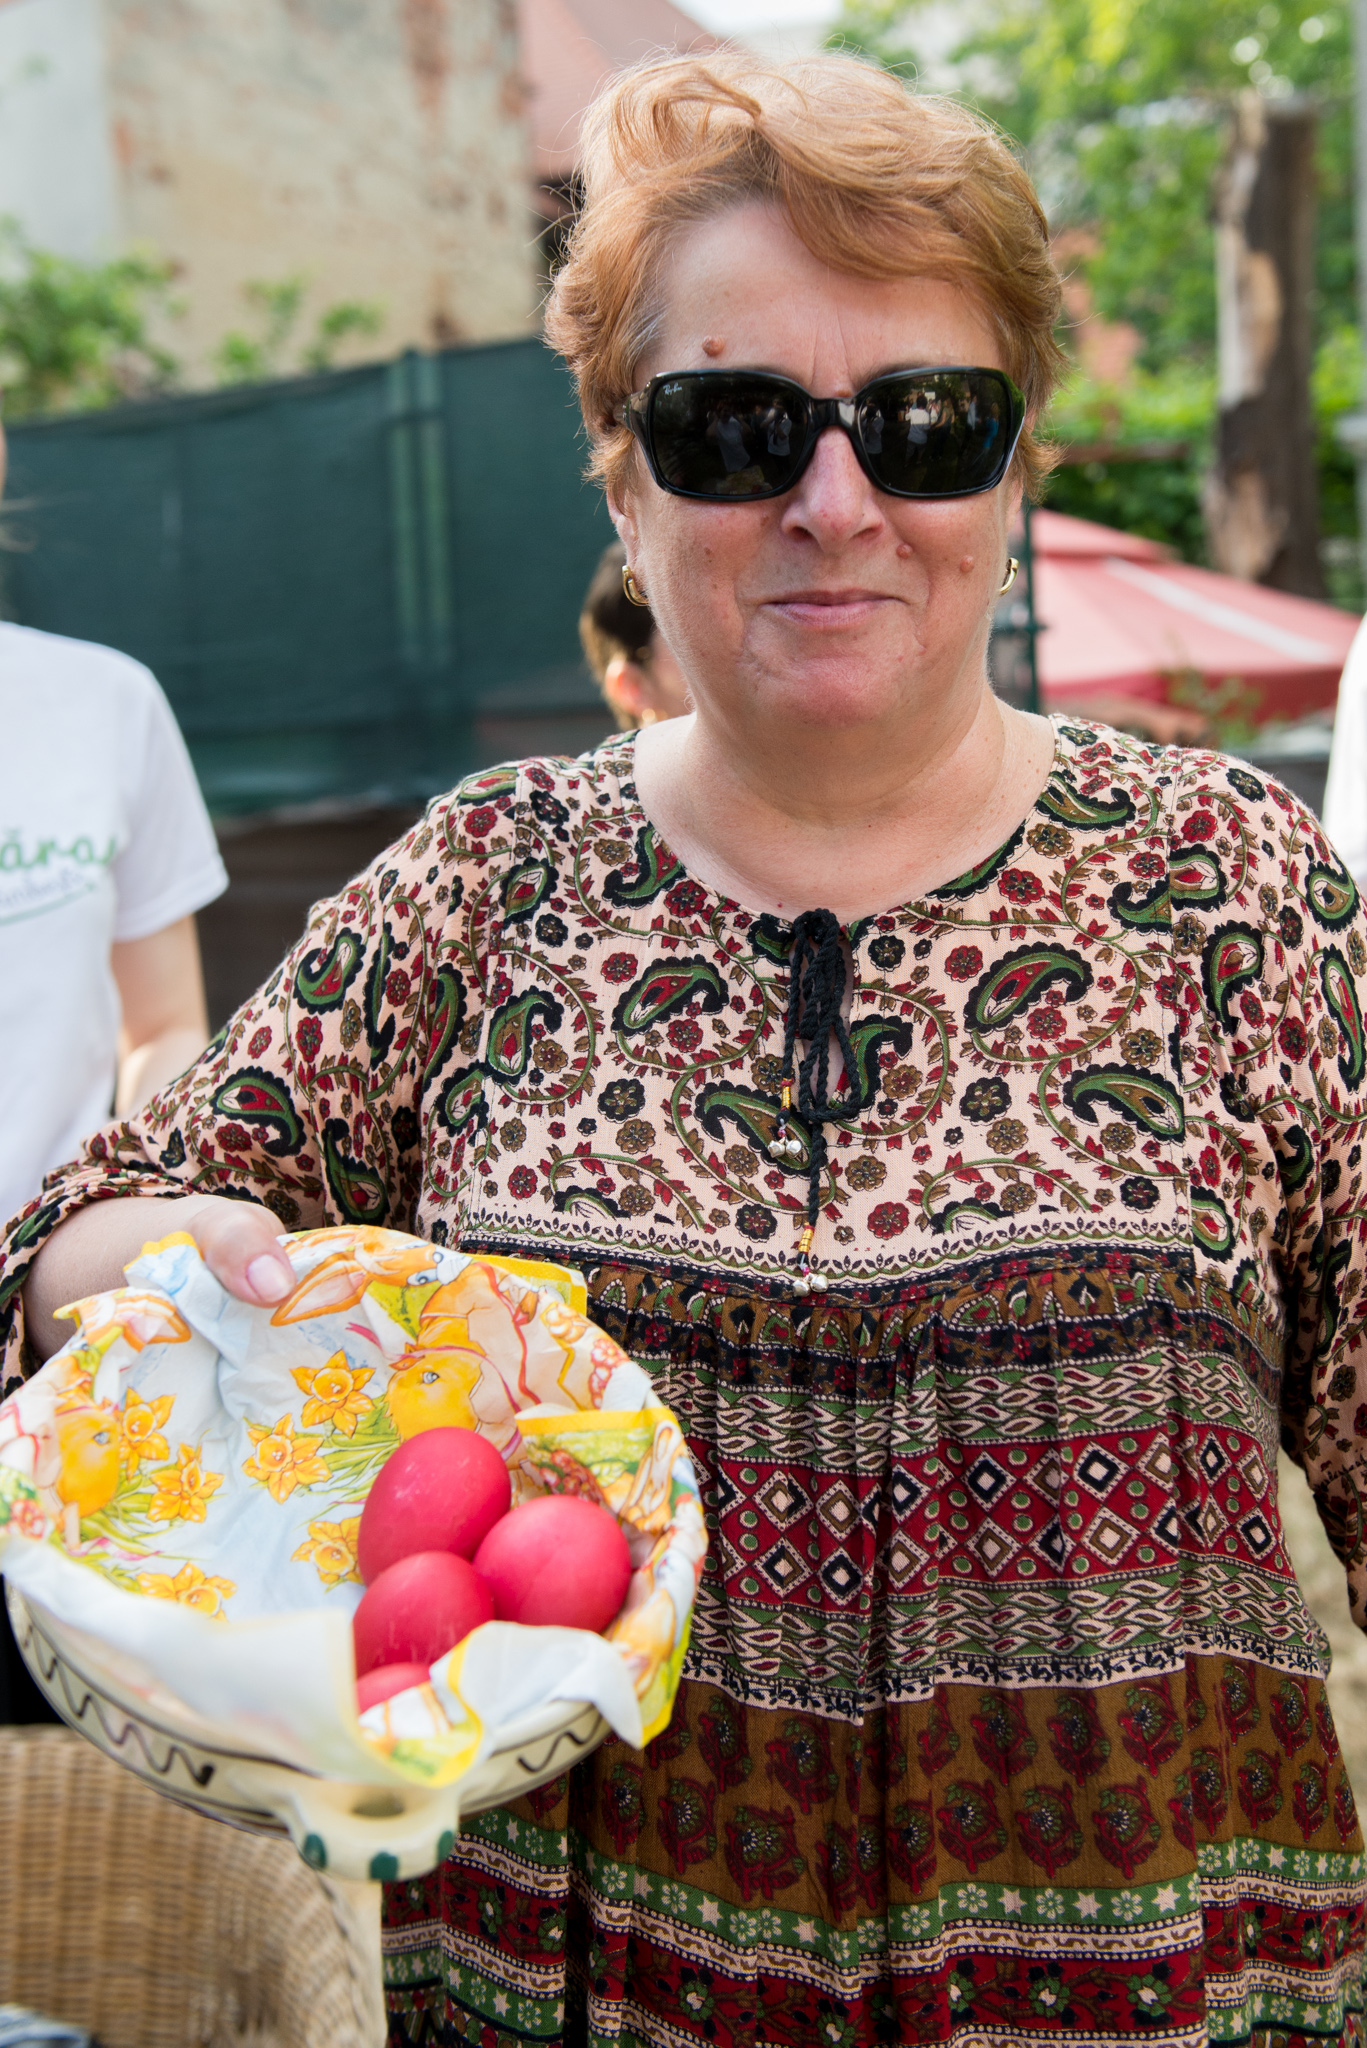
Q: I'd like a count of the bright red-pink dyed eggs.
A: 4